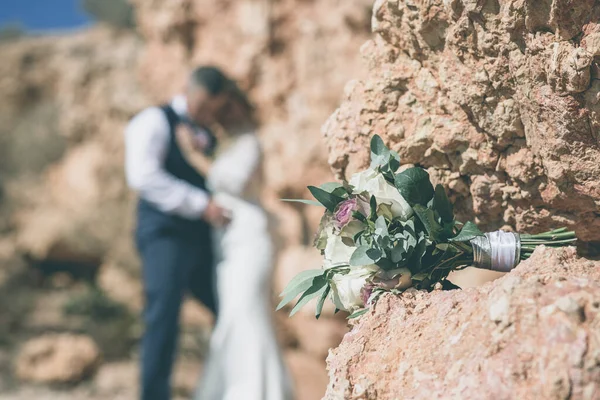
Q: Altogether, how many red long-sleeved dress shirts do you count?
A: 0